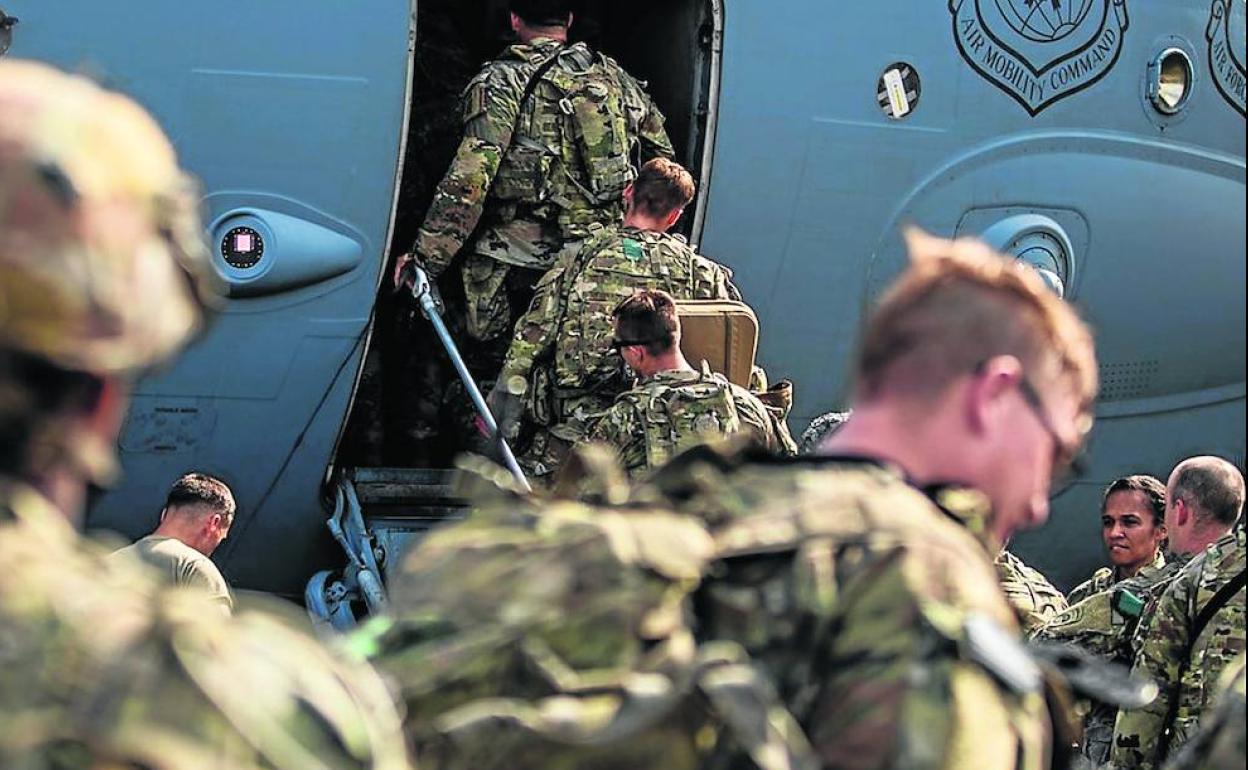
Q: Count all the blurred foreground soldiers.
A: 2